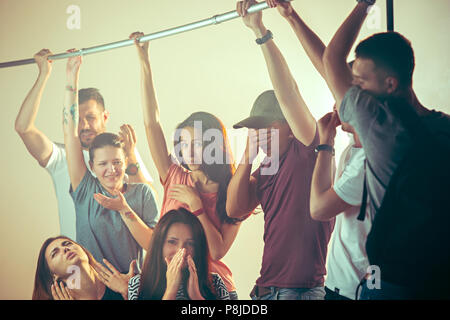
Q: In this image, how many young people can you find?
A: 8